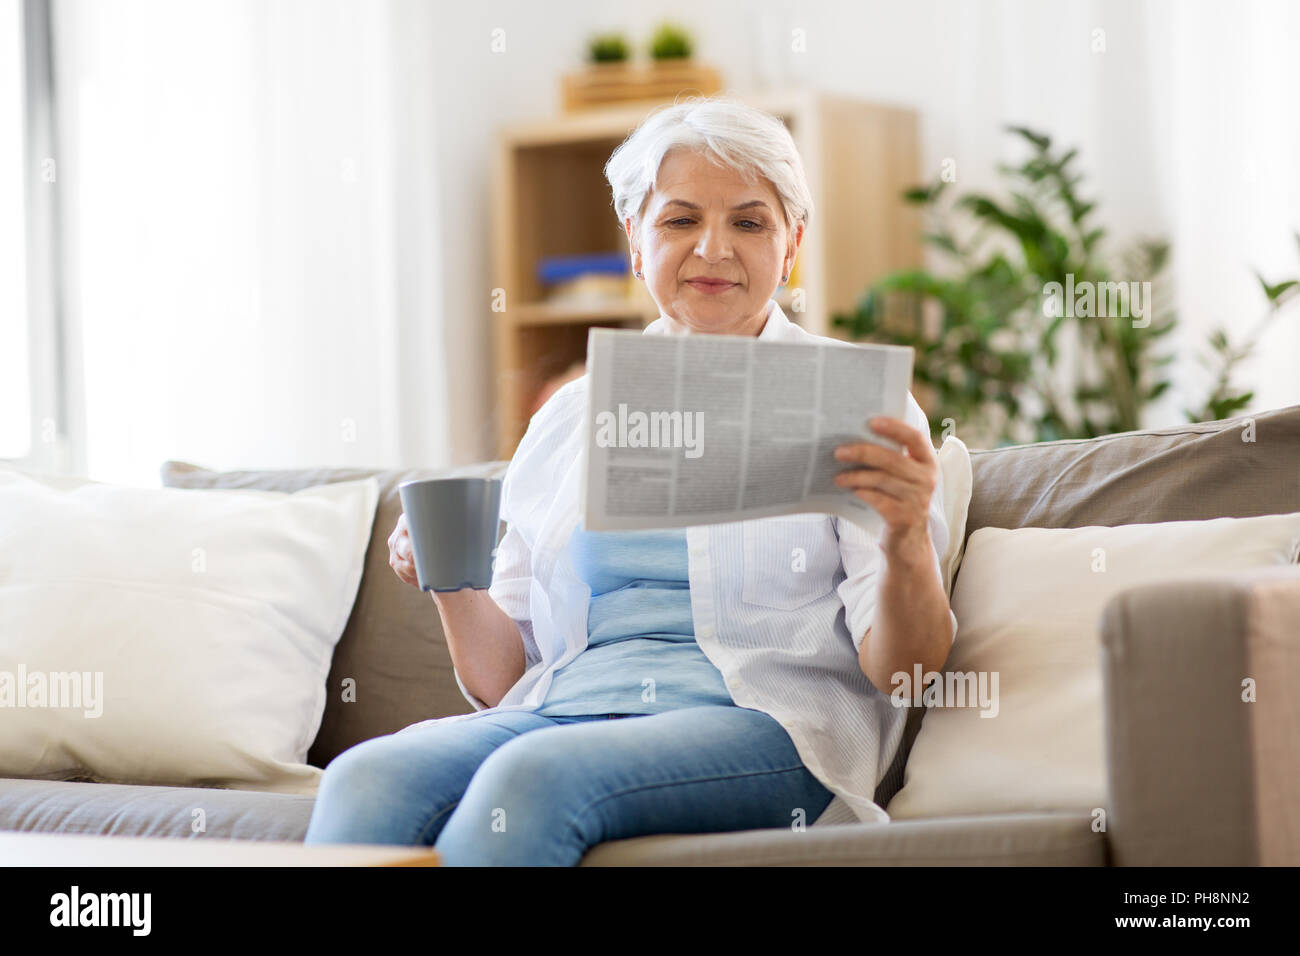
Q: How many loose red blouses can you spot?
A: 0